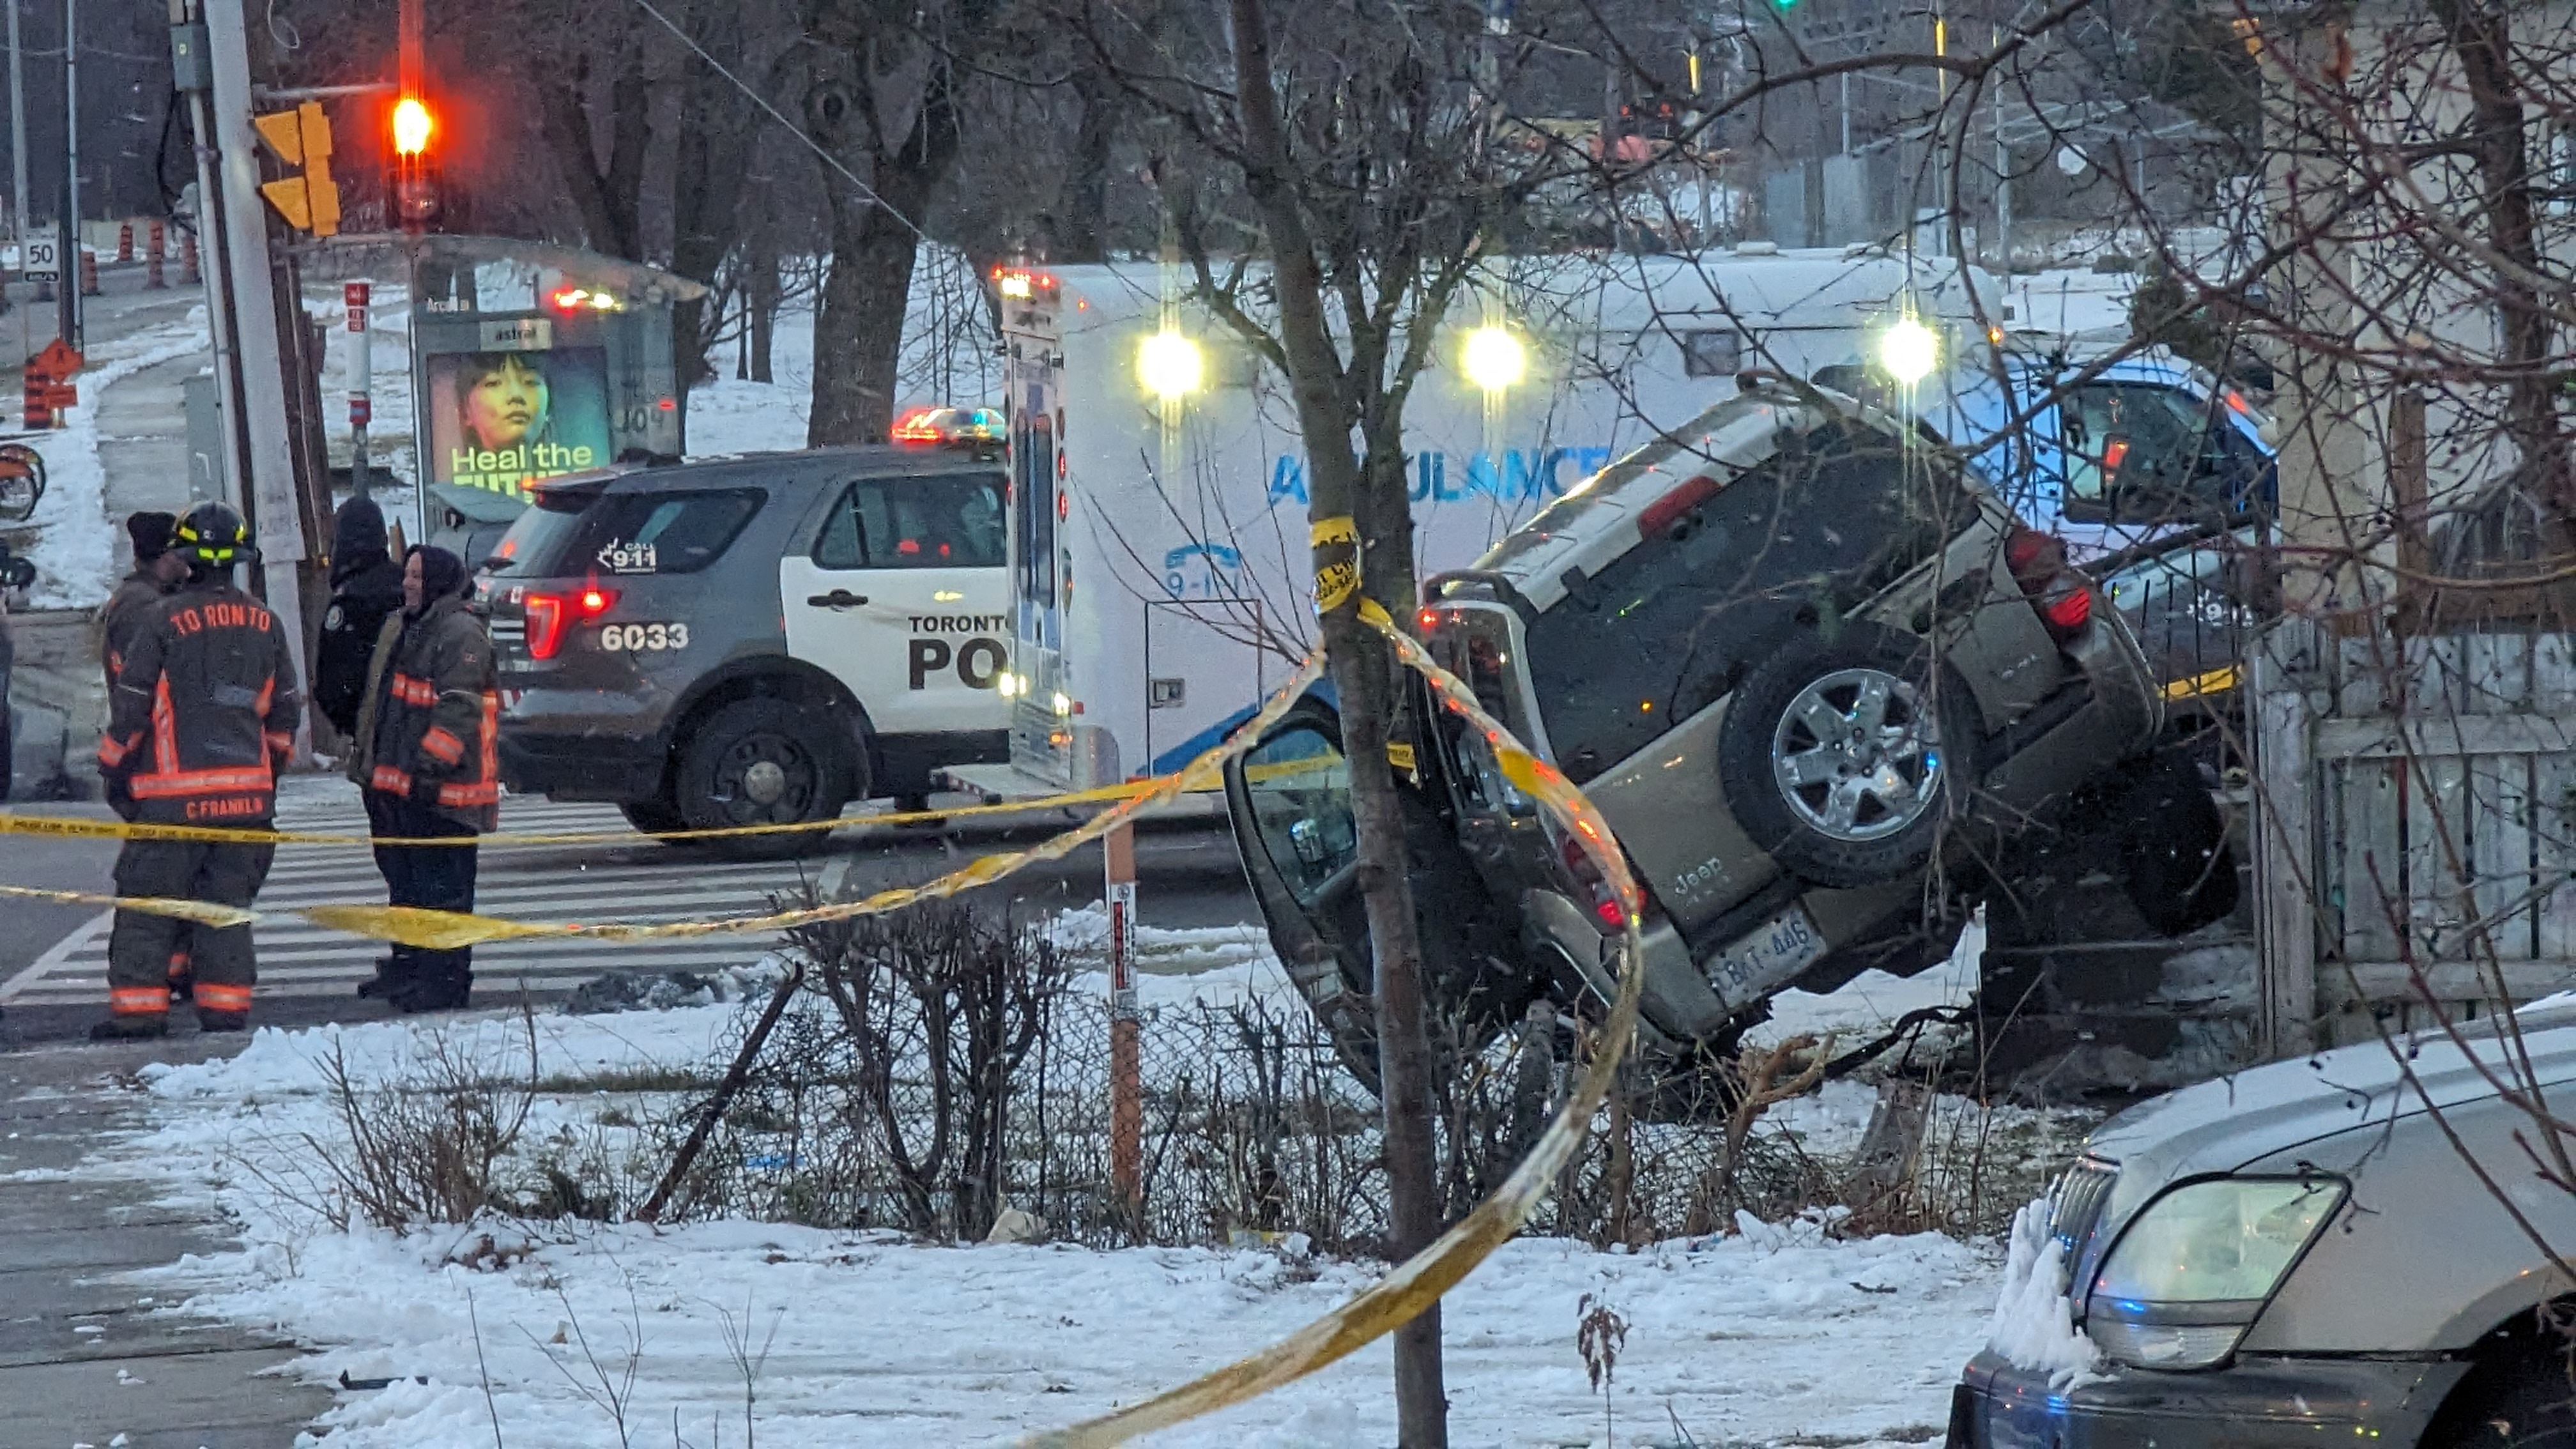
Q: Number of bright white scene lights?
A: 3